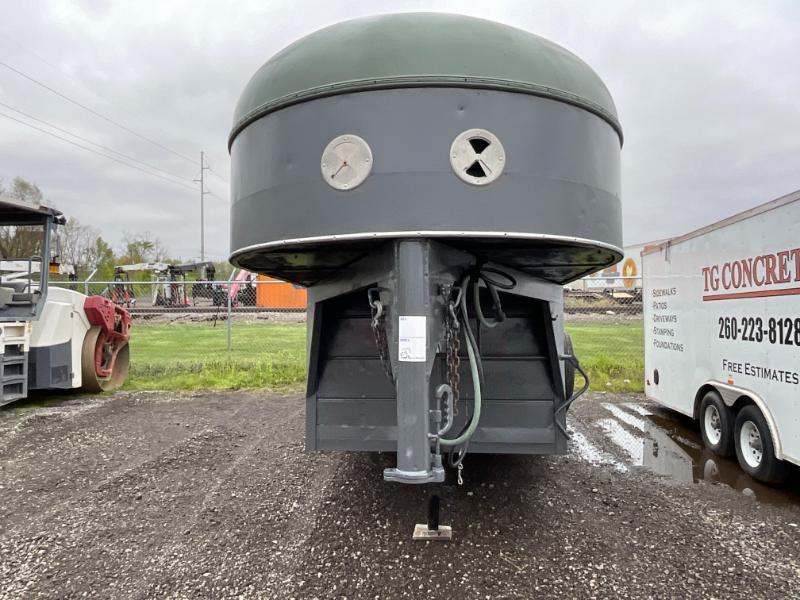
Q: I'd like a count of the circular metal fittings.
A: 2